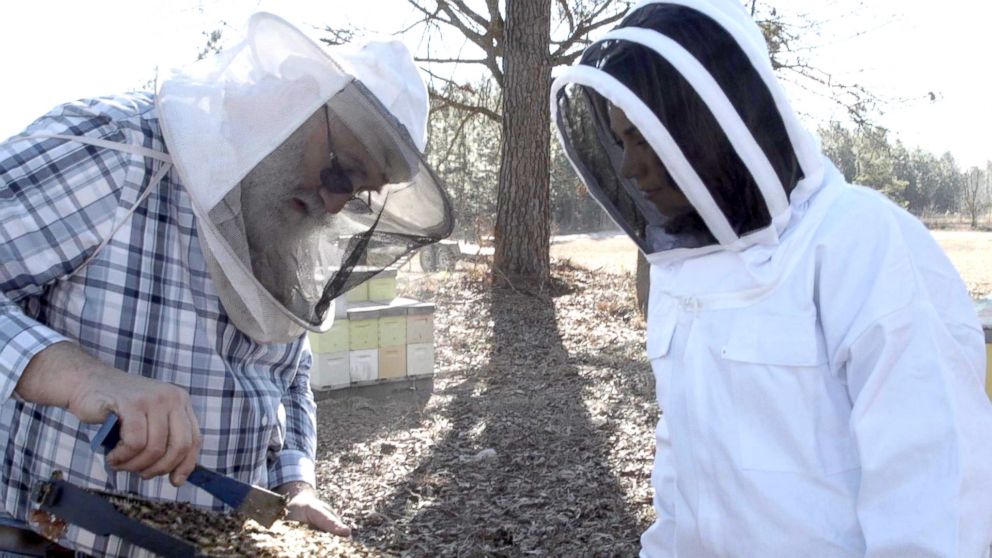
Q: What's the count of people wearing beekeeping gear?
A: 2